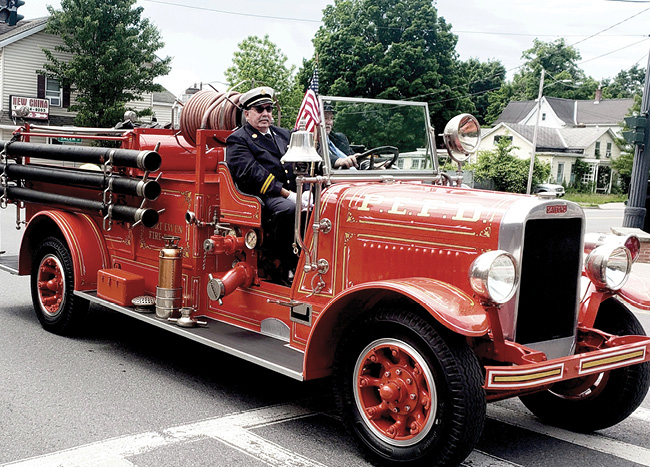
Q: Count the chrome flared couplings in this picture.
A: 3